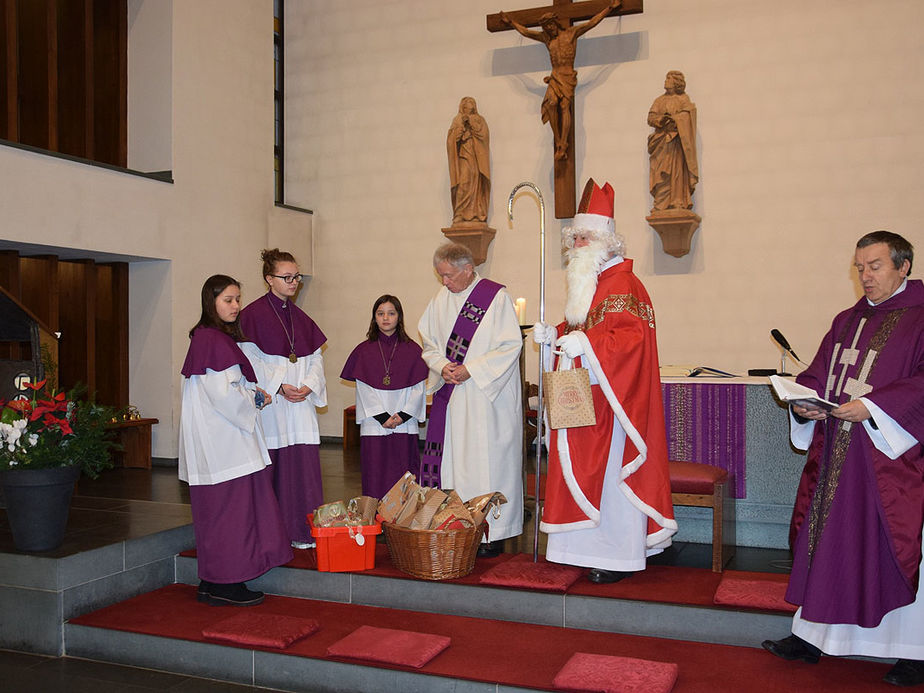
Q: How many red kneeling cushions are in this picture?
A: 5